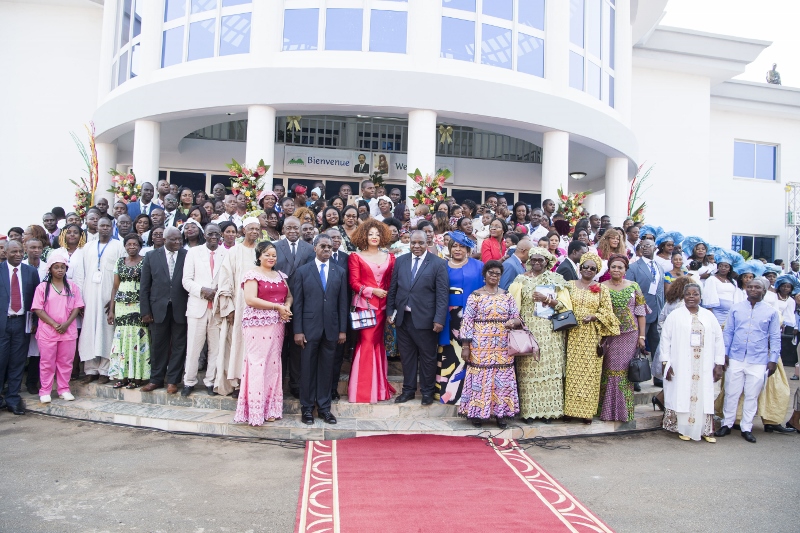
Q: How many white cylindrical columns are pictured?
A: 6